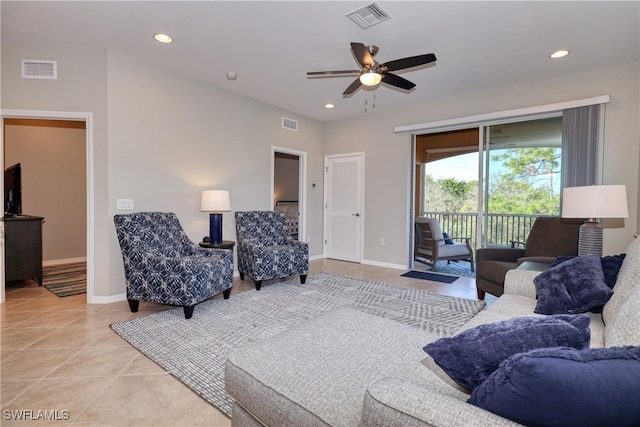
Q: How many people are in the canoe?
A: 0